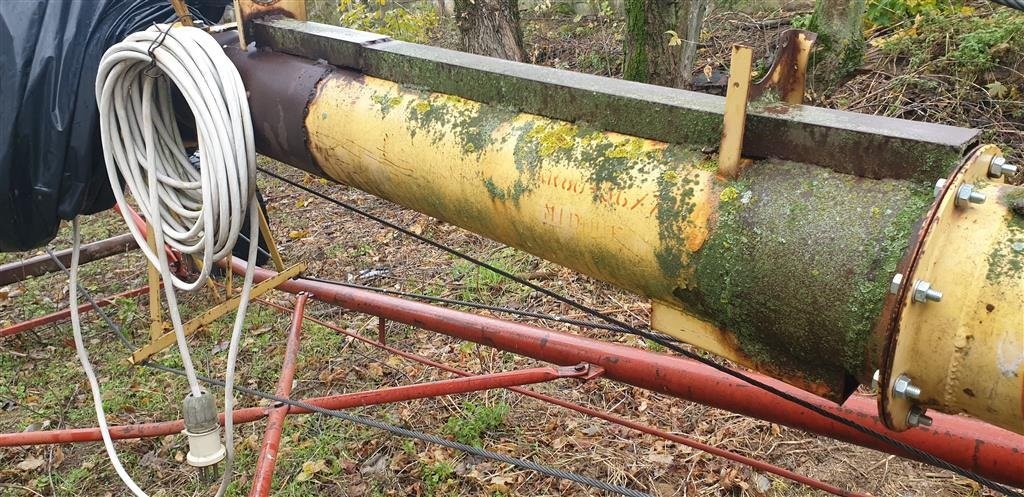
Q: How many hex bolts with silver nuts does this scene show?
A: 5